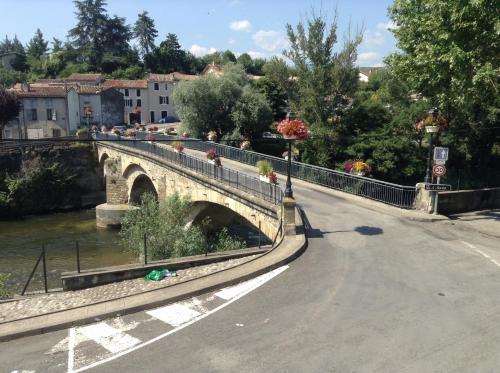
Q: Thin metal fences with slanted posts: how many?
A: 1